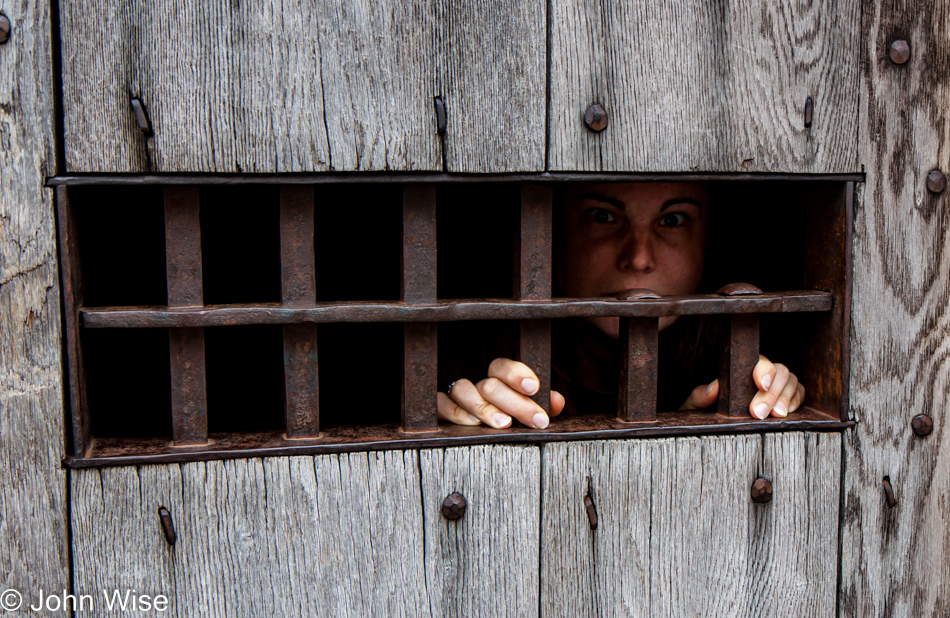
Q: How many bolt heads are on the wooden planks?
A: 7